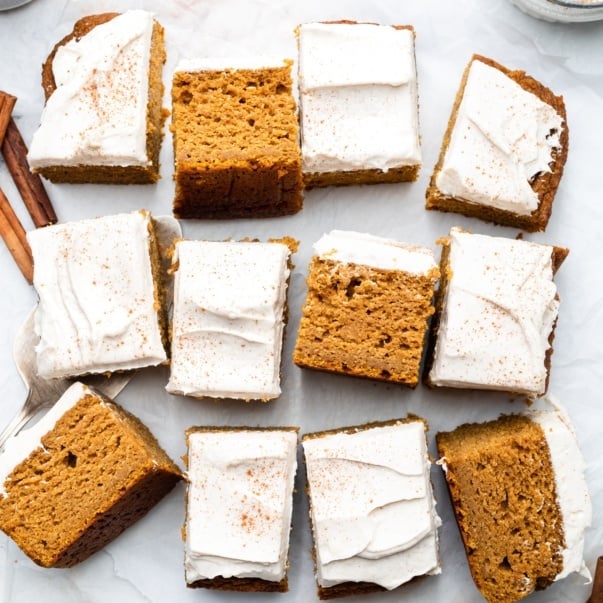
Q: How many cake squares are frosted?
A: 12